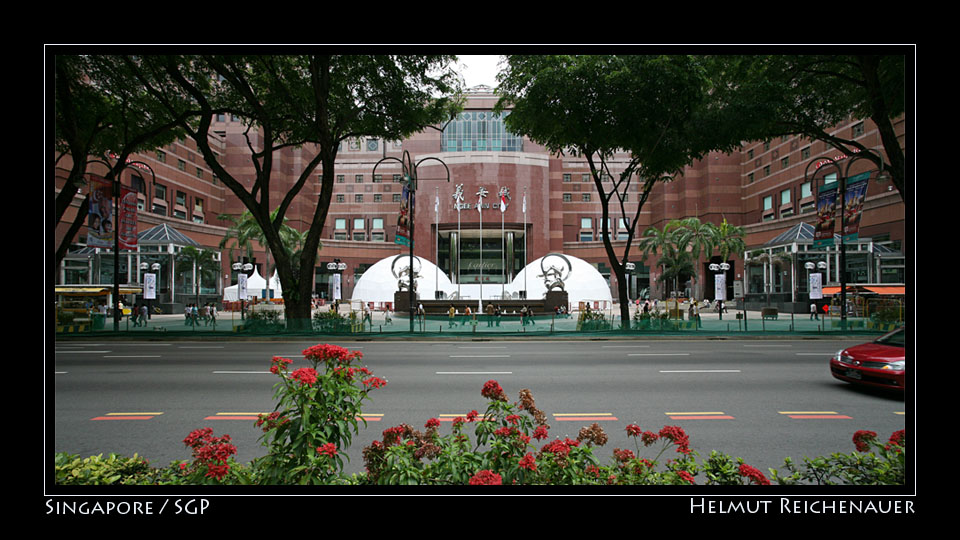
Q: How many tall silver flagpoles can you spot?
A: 5